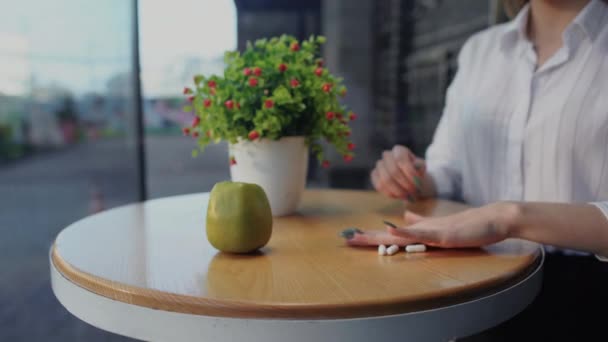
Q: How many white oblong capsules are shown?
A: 3